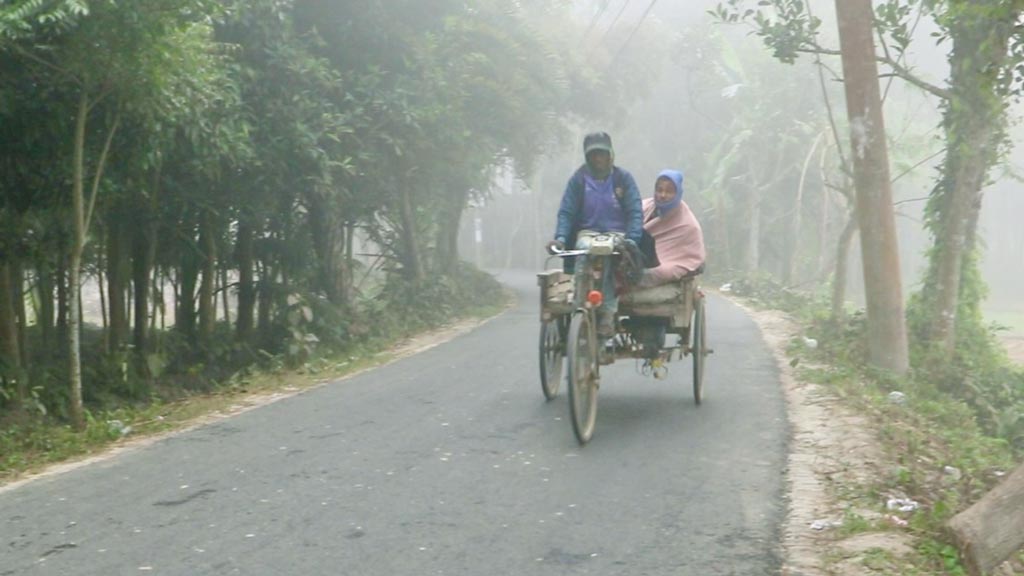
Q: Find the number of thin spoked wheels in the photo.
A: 3